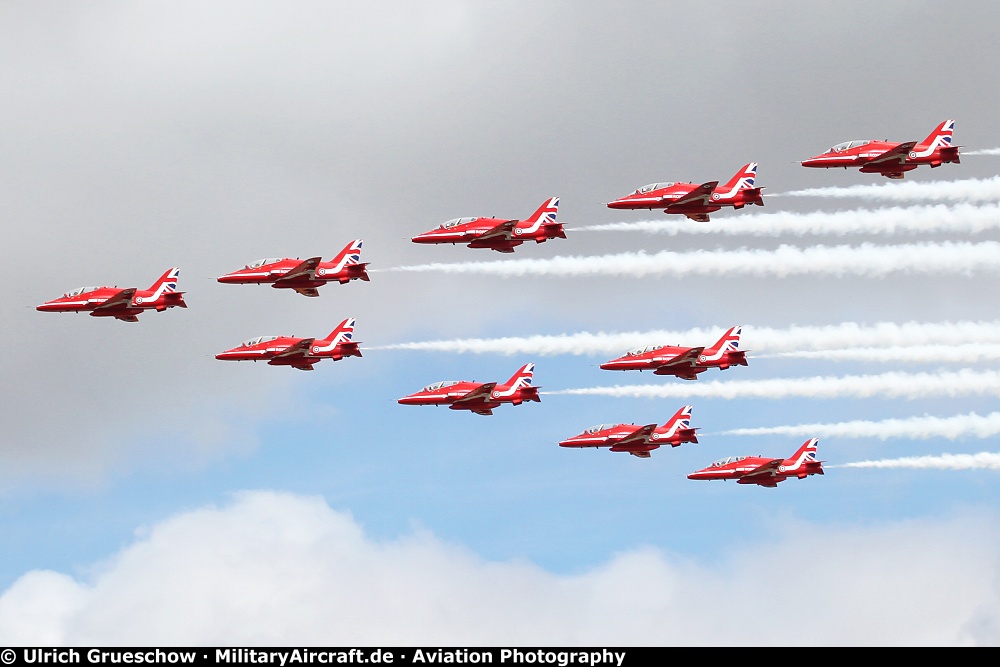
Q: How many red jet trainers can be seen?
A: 10